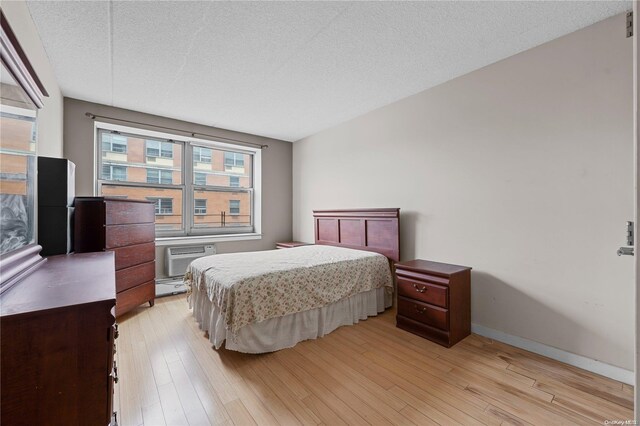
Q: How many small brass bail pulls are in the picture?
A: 2